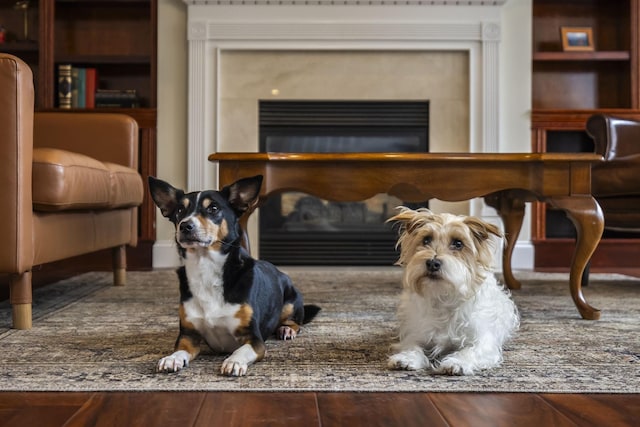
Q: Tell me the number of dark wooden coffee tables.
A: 1